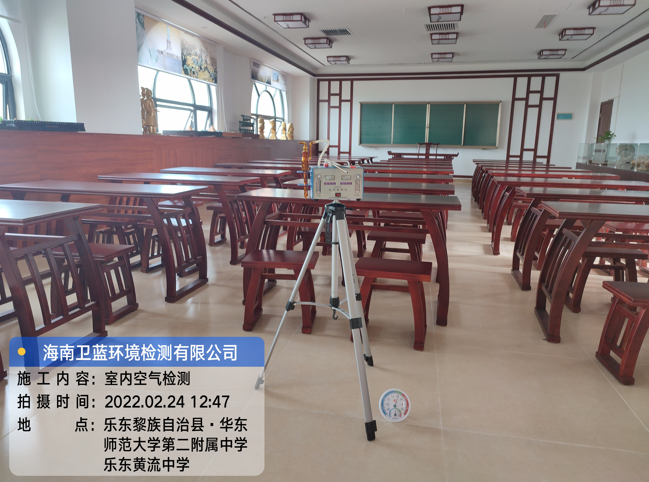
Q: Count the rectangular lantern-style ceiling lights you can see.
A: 9